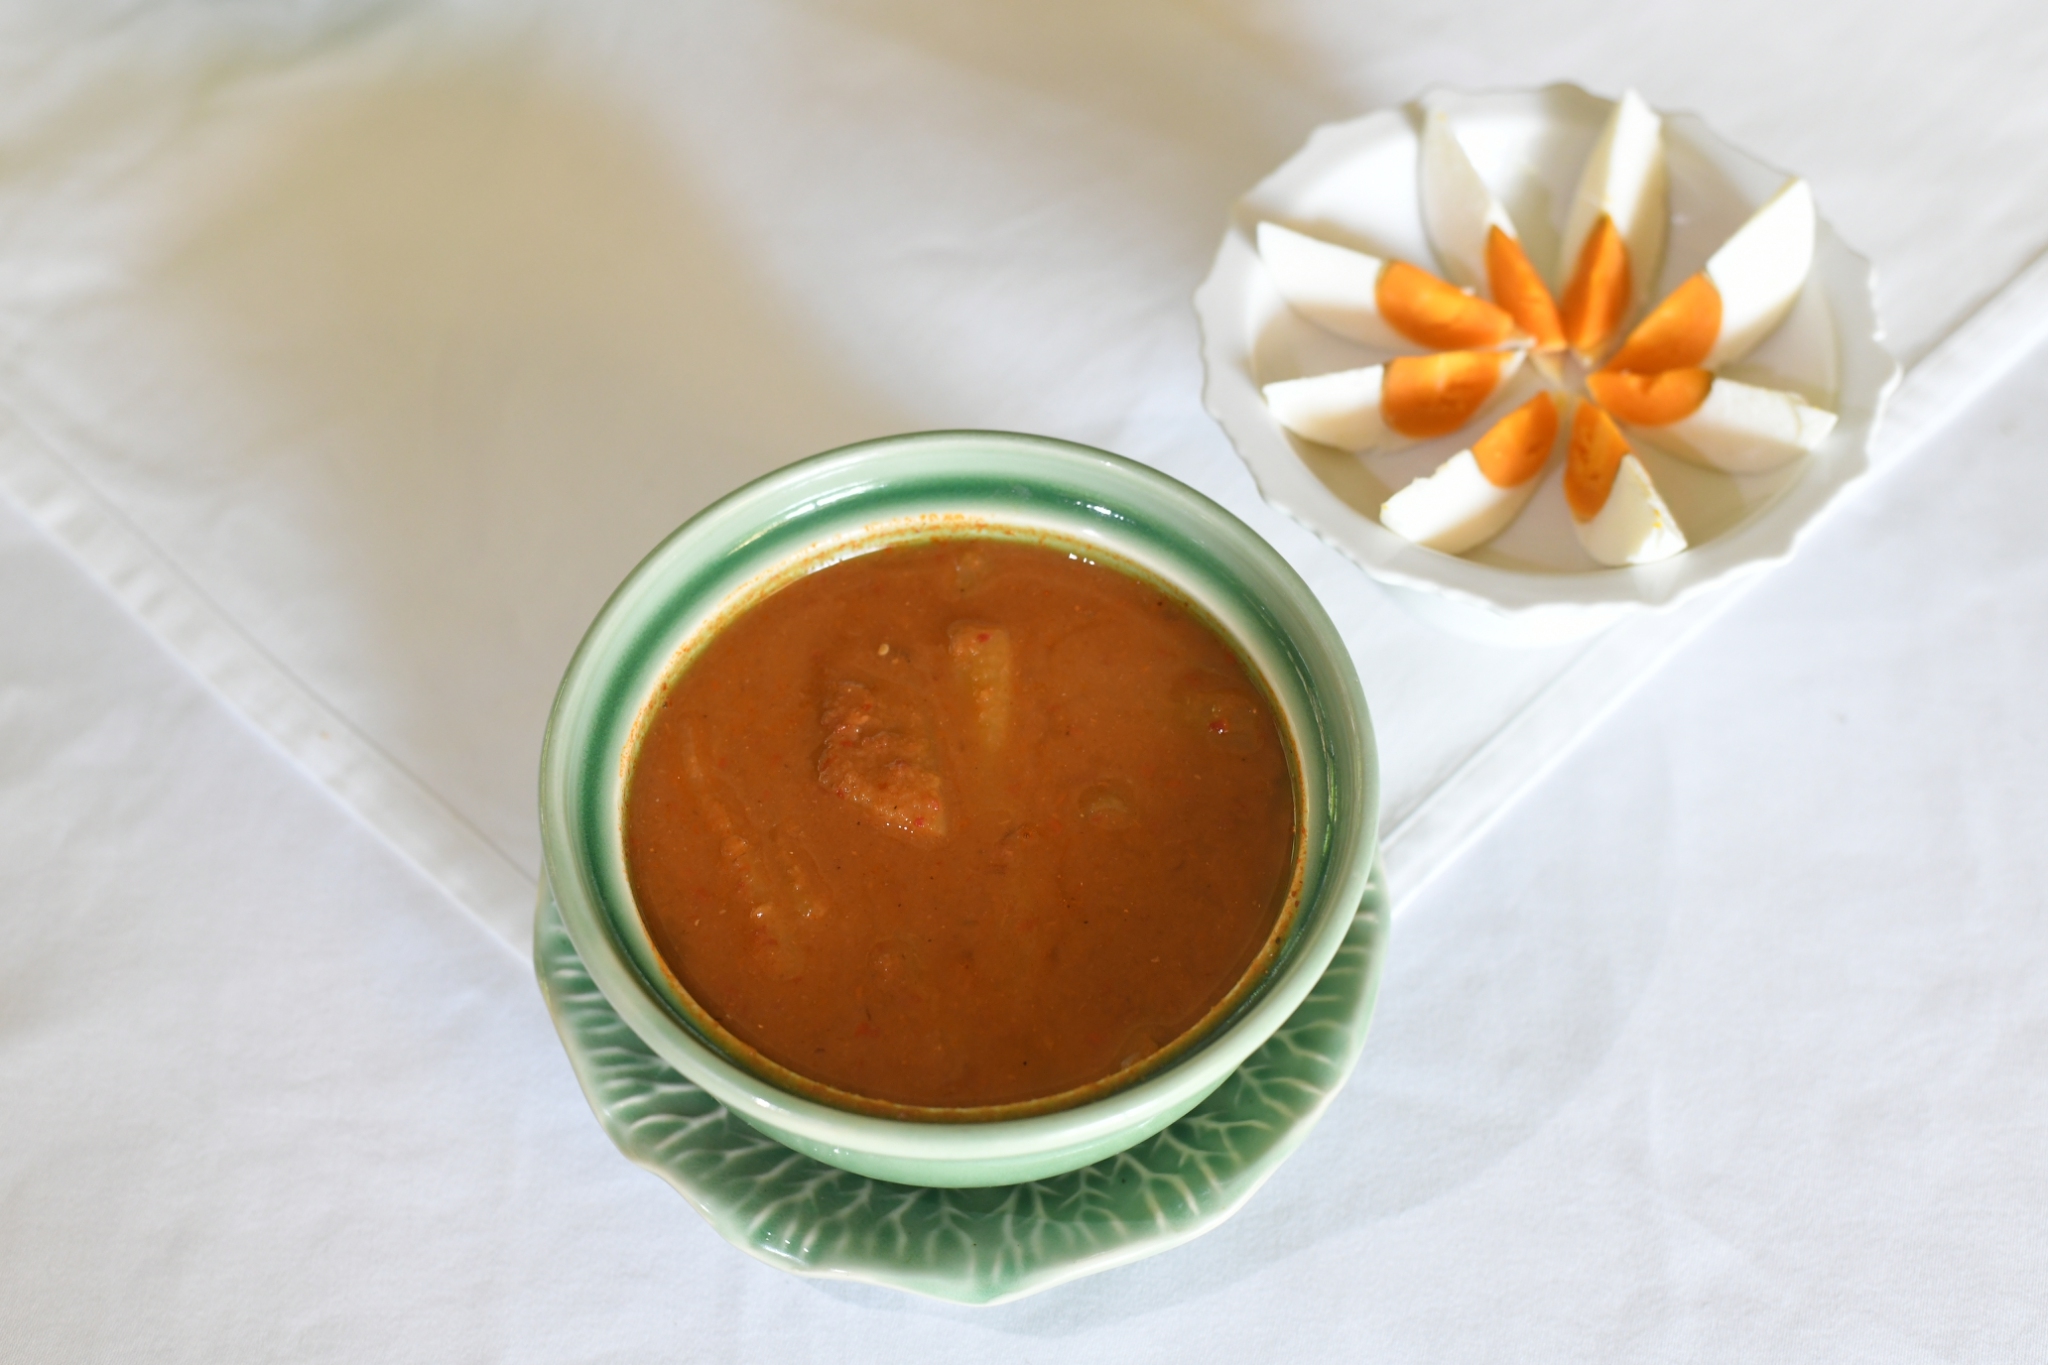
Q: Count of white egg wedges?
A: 8